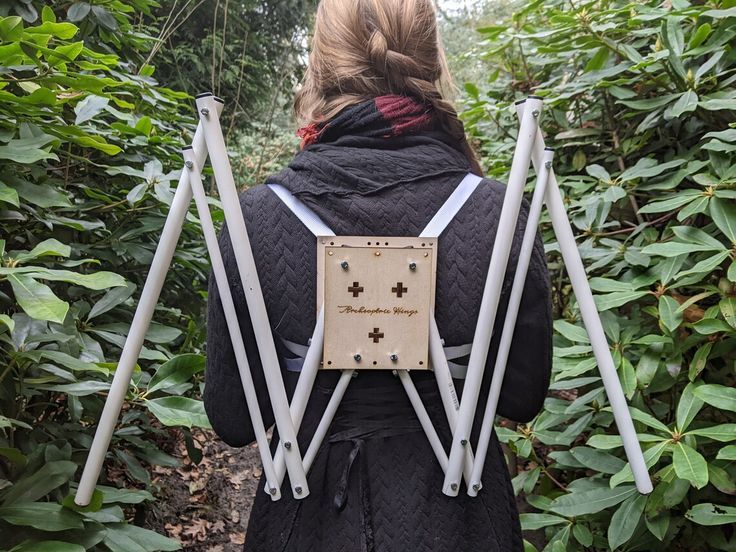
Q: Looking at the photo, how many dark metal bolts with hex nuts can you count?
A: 14